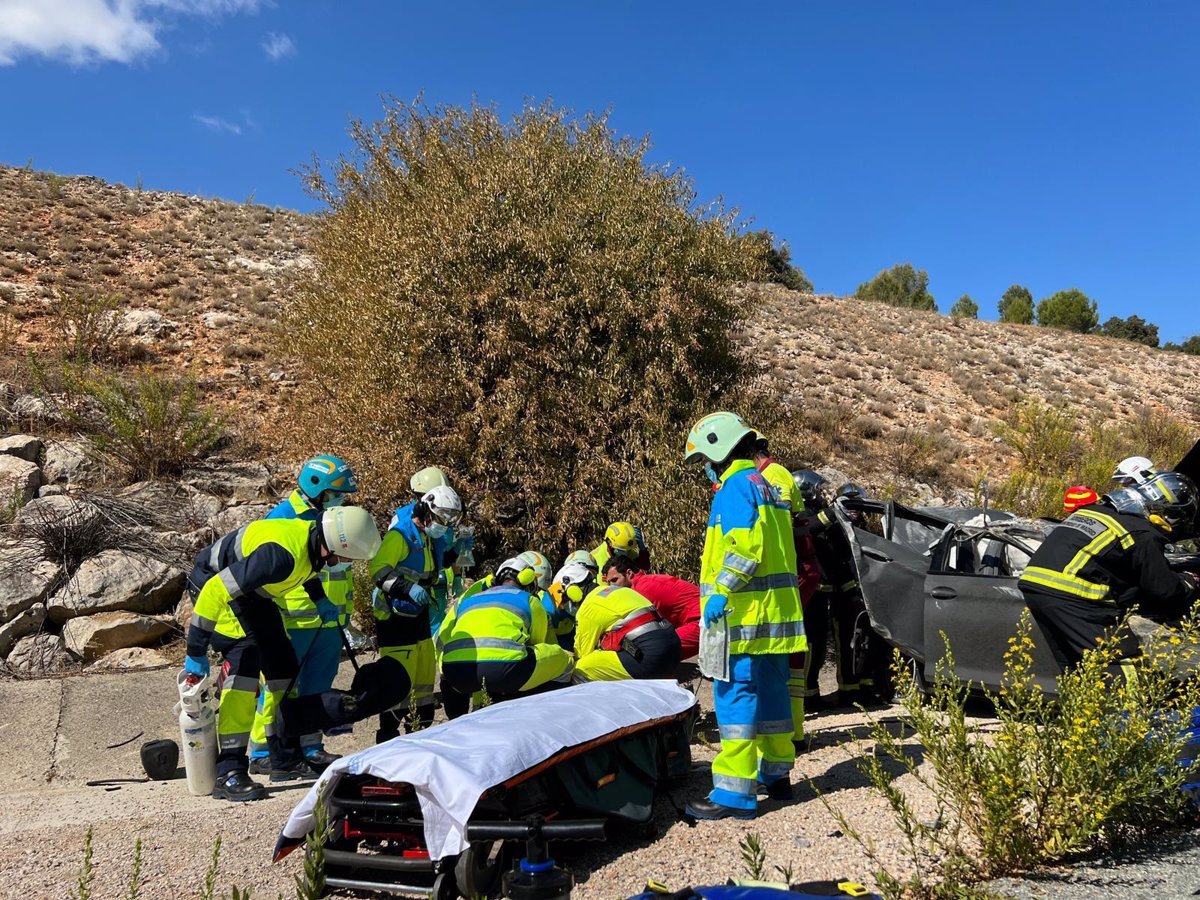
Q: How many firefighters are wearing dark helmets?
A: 3